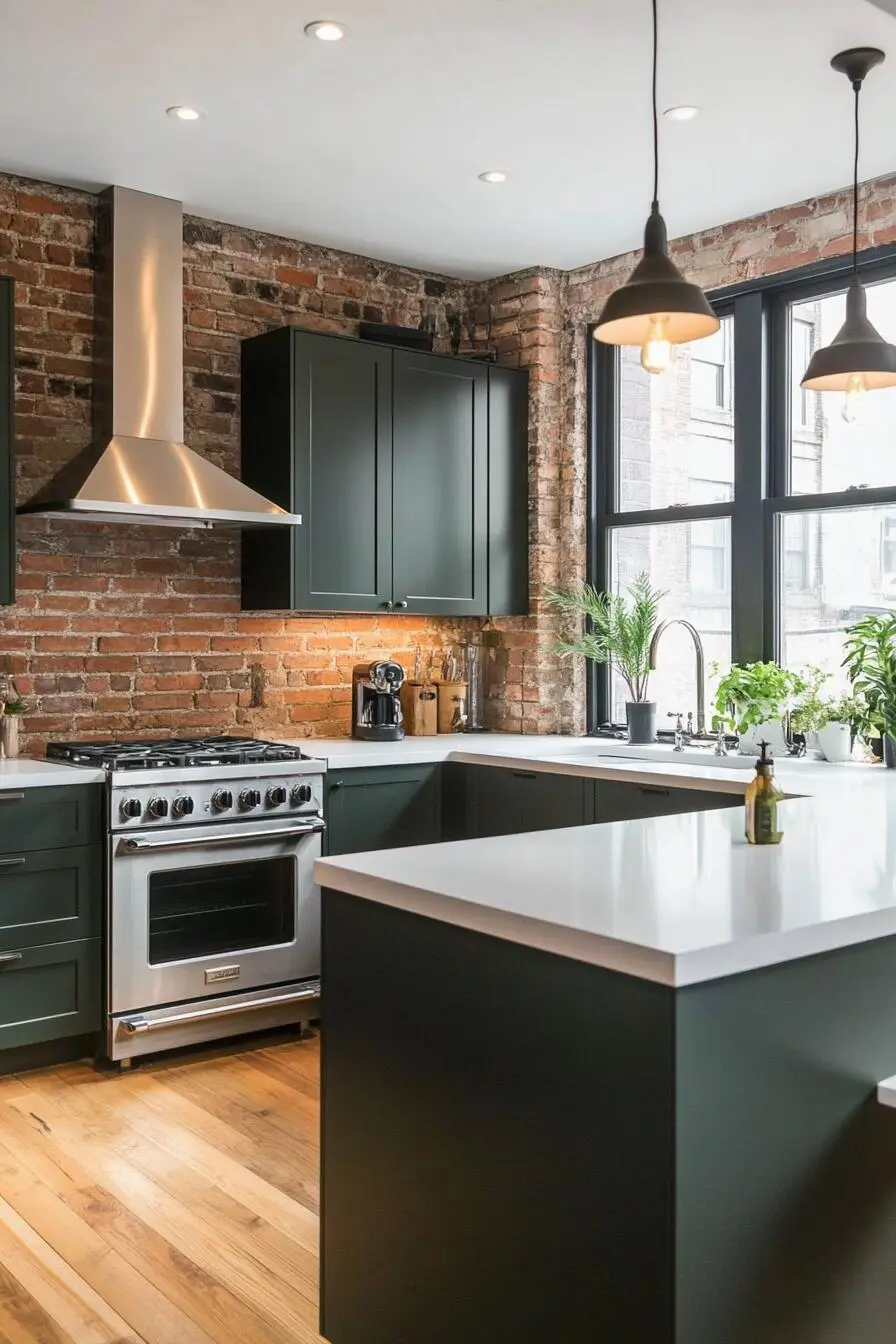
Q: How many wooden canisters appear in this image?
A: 2